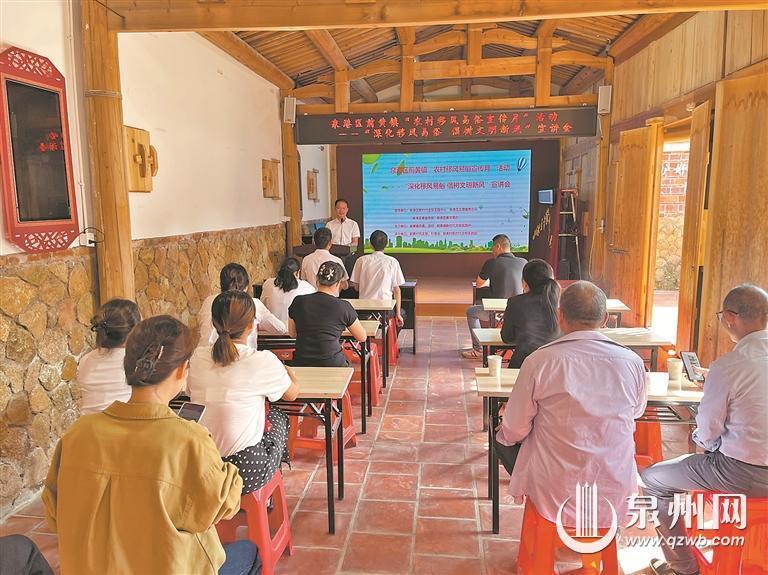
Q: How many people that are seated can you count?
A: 12